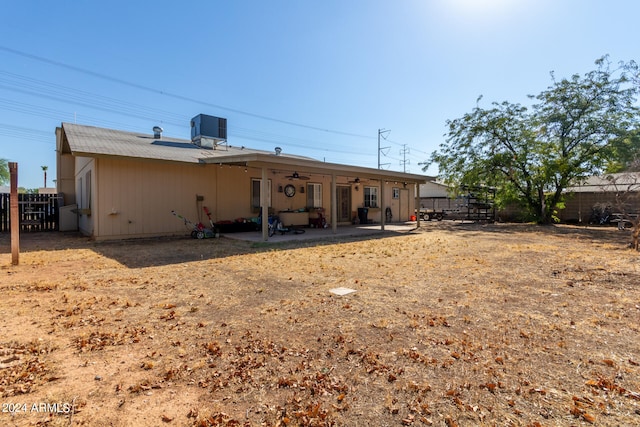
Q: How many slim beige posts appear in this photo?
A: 4